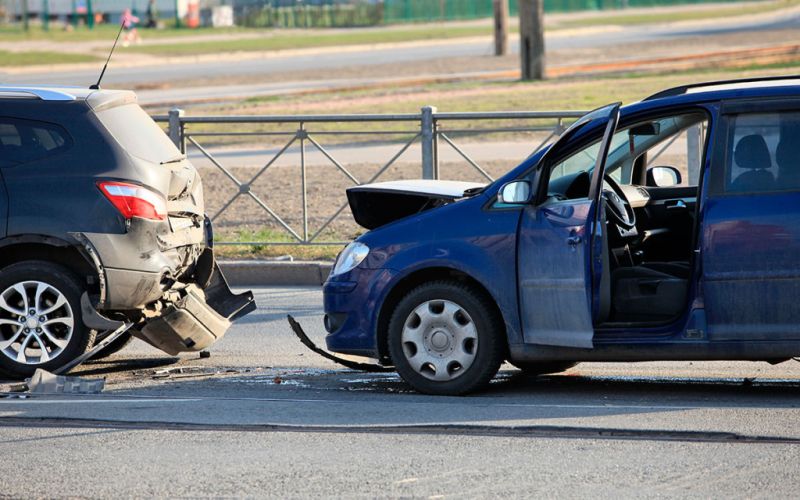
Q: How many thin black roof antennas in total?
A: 1